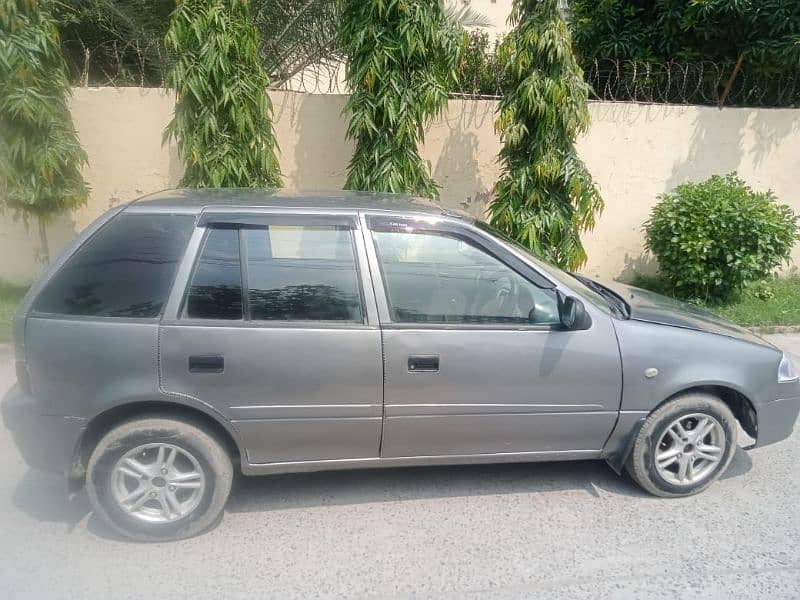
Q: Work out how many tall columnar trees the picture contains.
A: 4